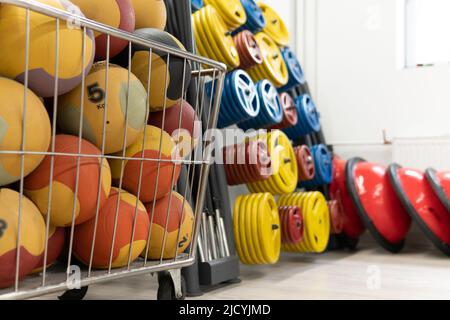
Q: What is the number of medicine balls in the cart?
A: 13